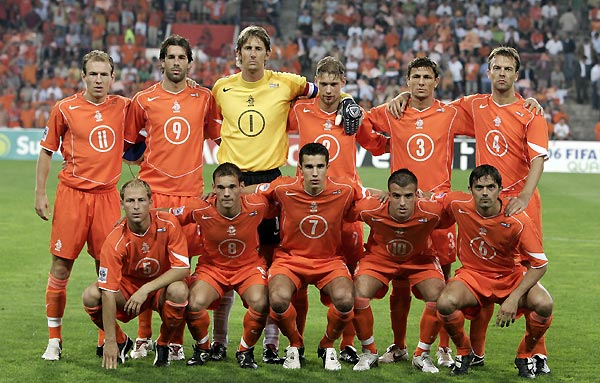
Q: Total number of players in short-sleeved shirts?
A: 10